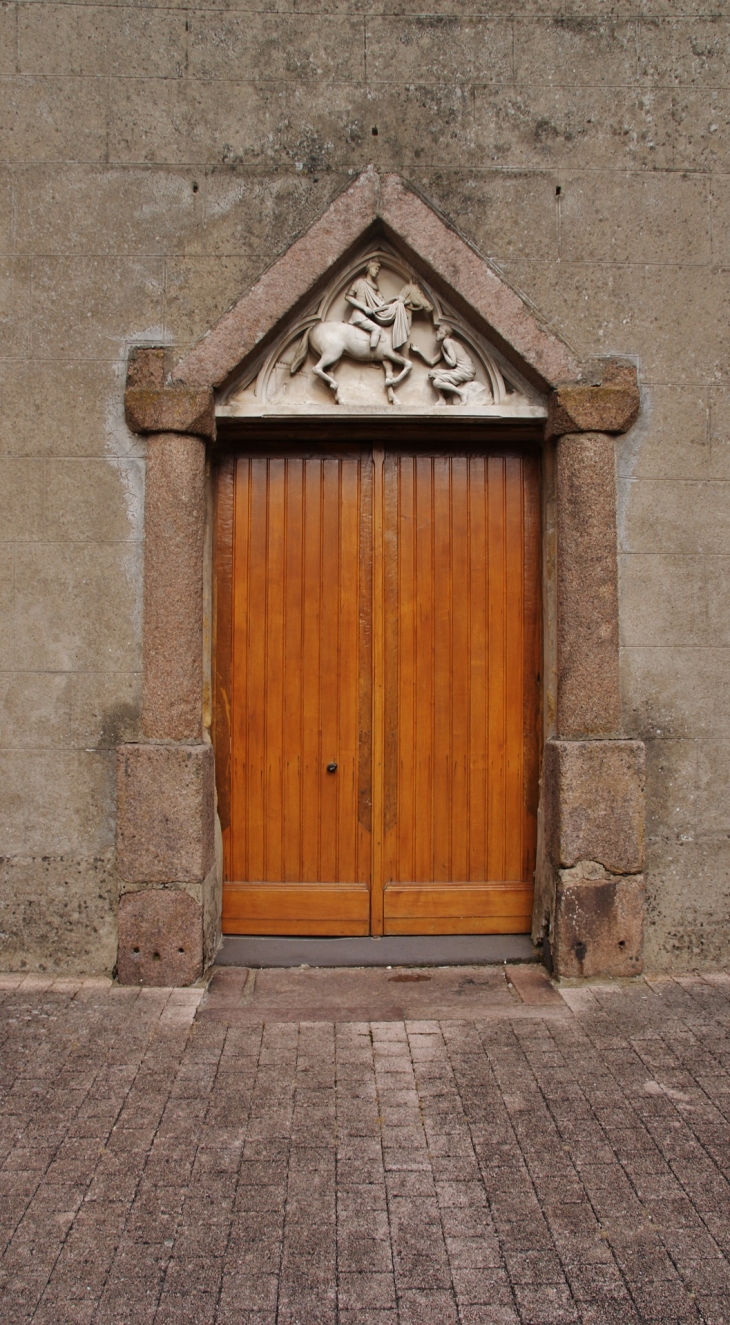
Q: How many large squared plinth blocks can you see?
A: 4